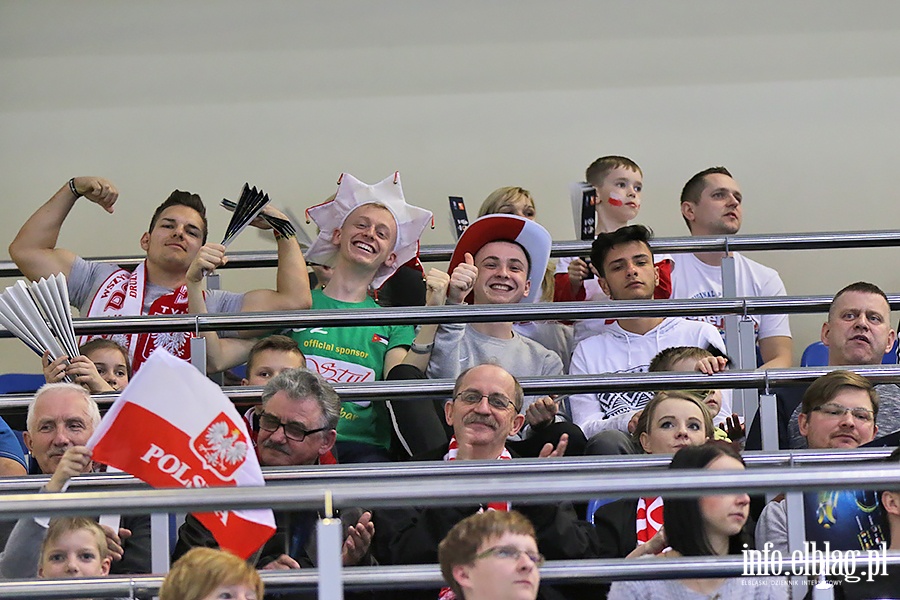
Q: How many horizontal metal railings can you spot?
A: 6